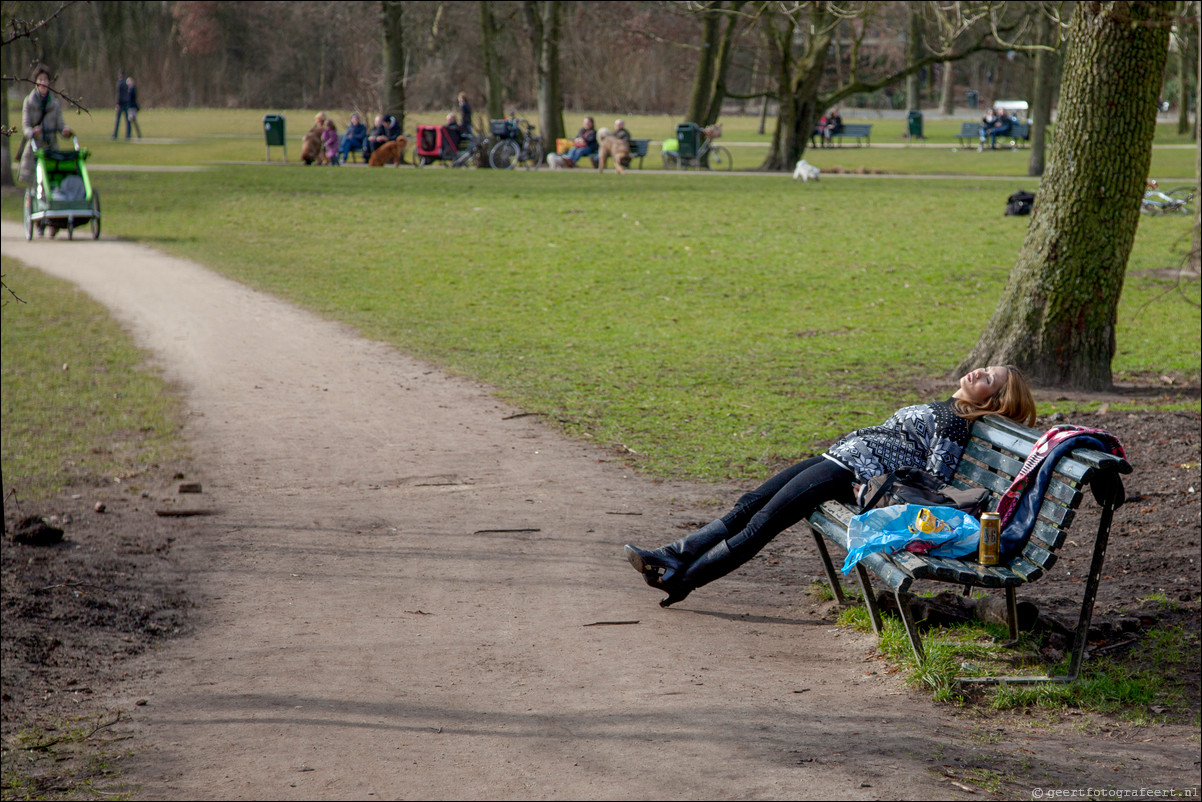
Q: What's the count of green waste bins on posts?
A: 3